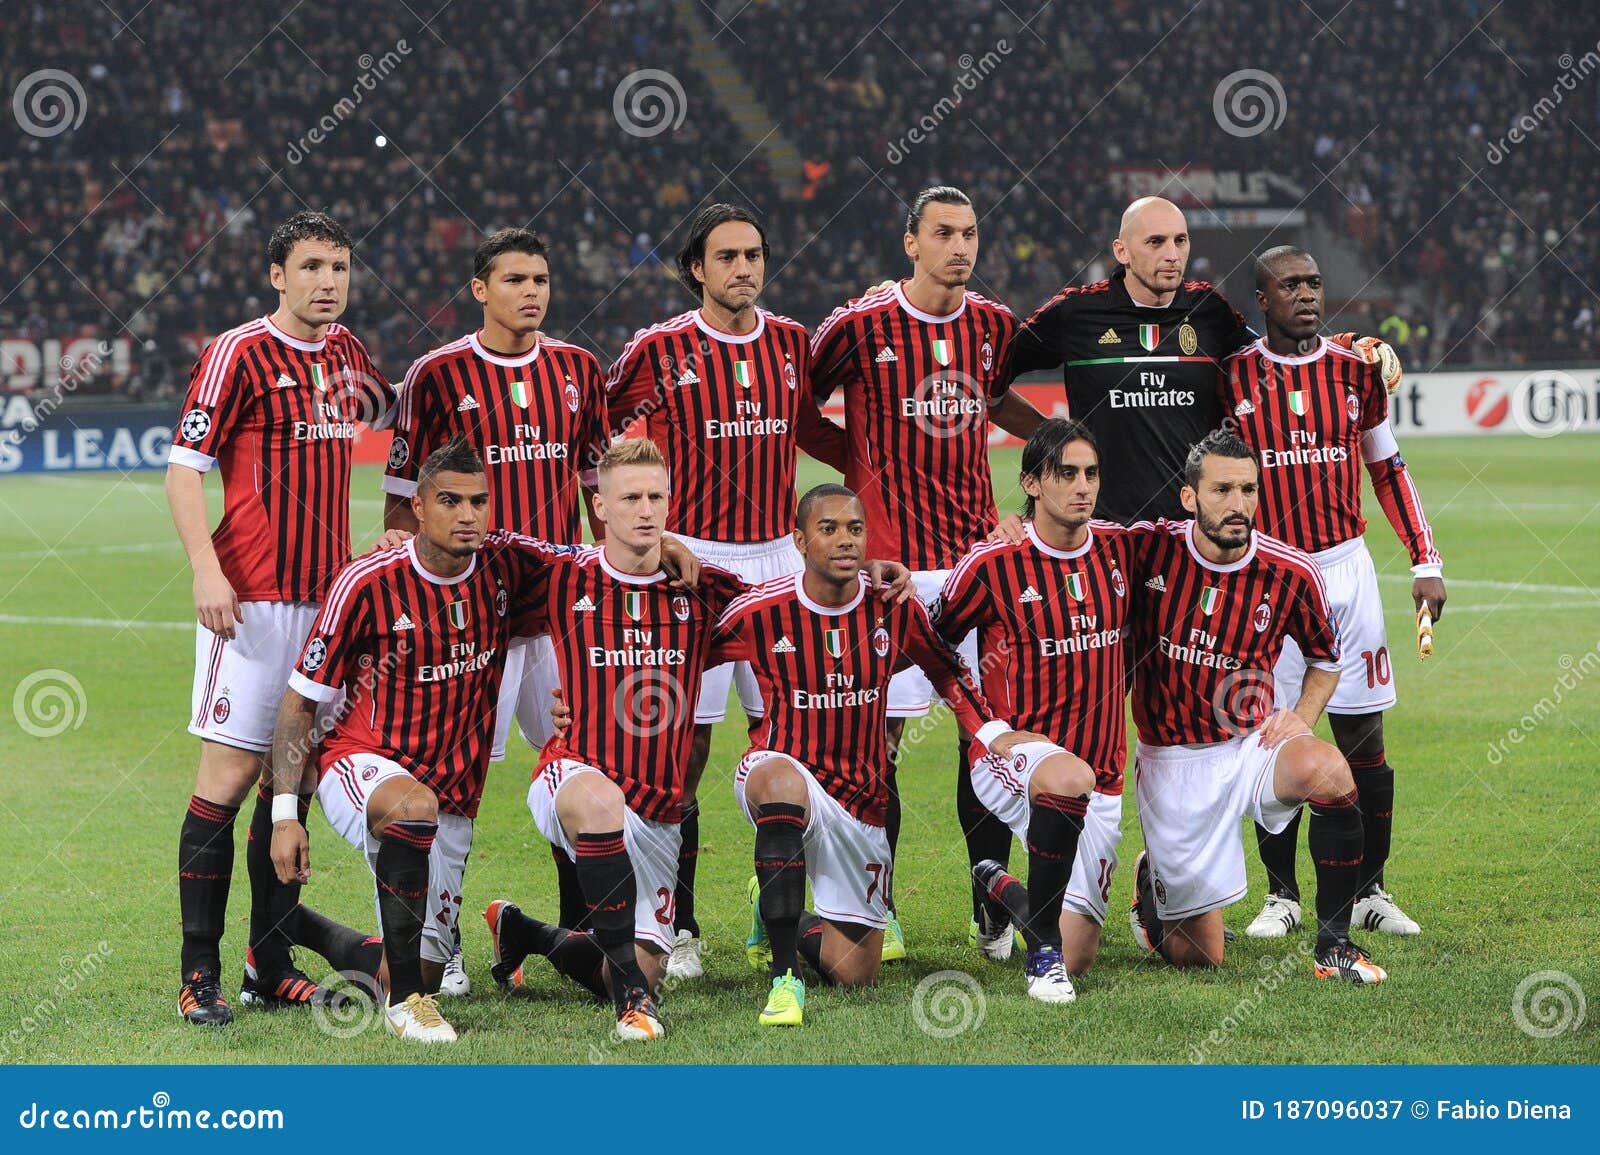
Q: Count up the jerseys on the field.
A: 11